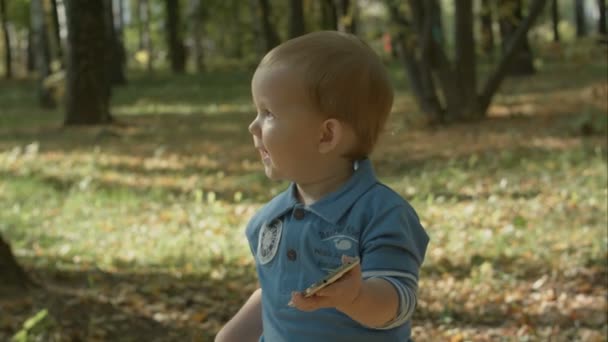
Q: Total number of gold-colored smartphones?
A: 1